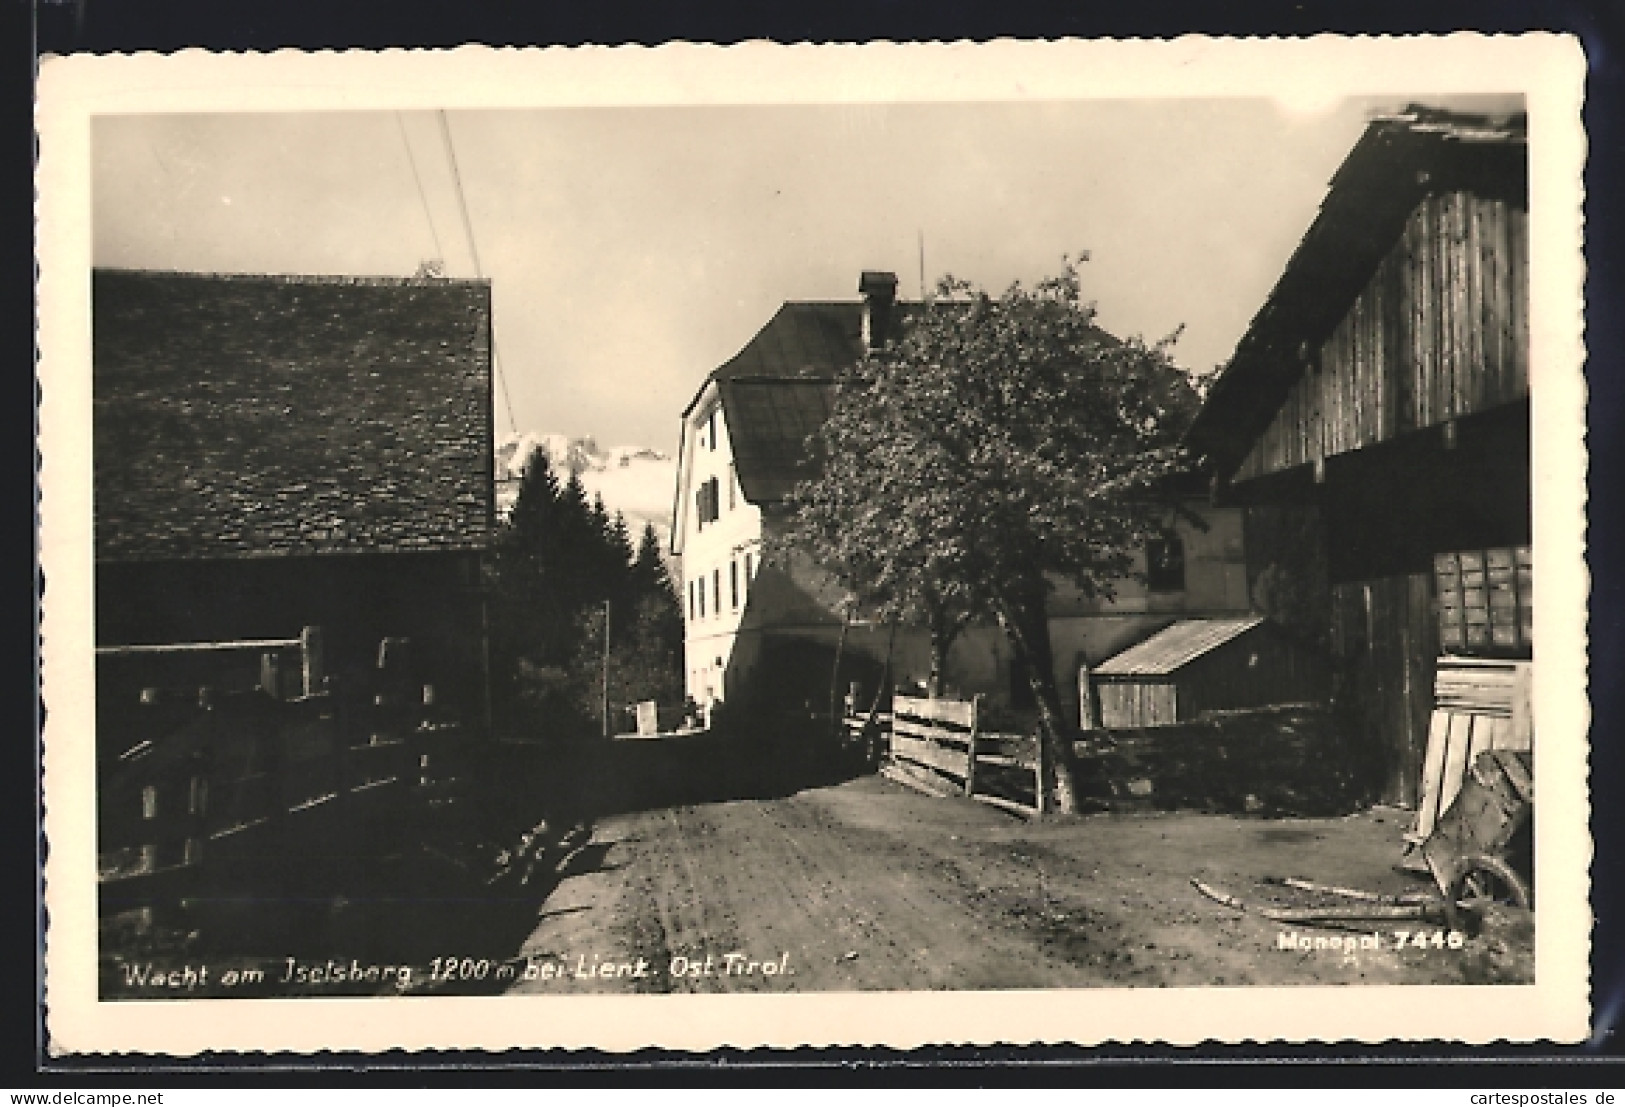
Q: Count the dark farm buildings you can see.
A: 2